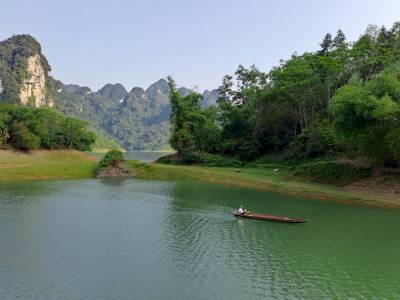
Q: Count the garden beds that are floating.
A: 0